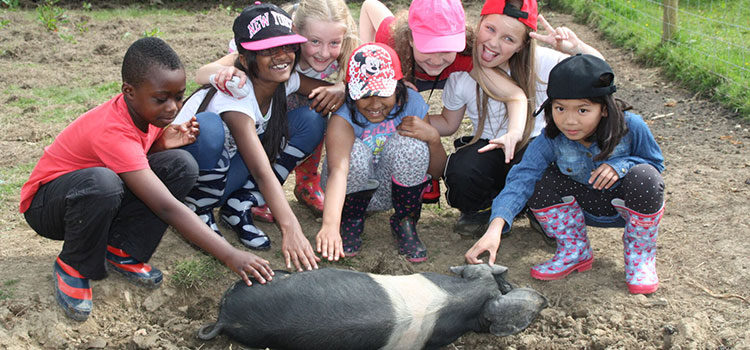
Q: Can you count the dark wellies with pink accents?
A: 2